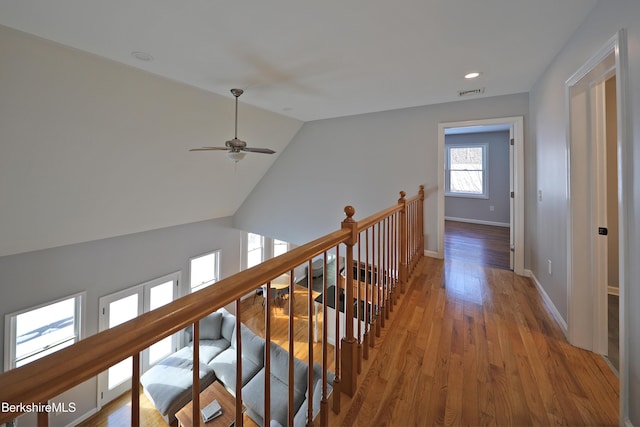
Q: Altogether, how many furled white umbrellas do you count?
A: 0